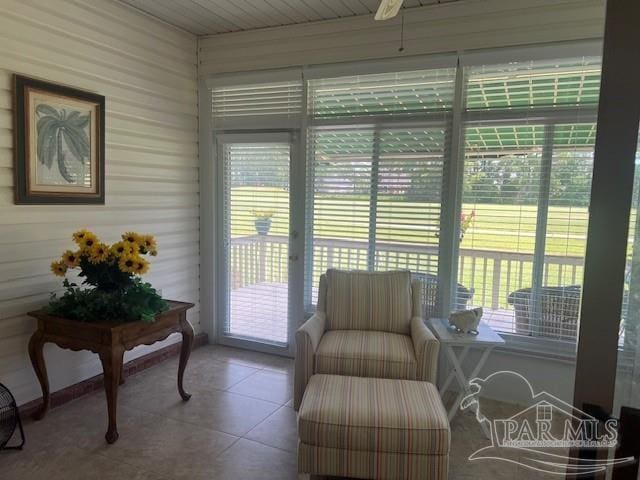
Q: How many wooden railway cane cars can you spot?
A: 0